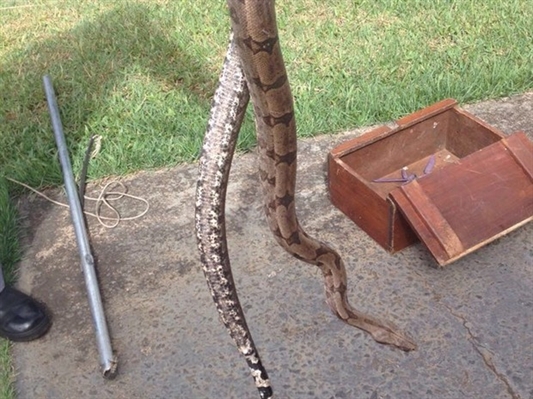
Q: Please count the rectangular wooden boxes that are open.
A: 1